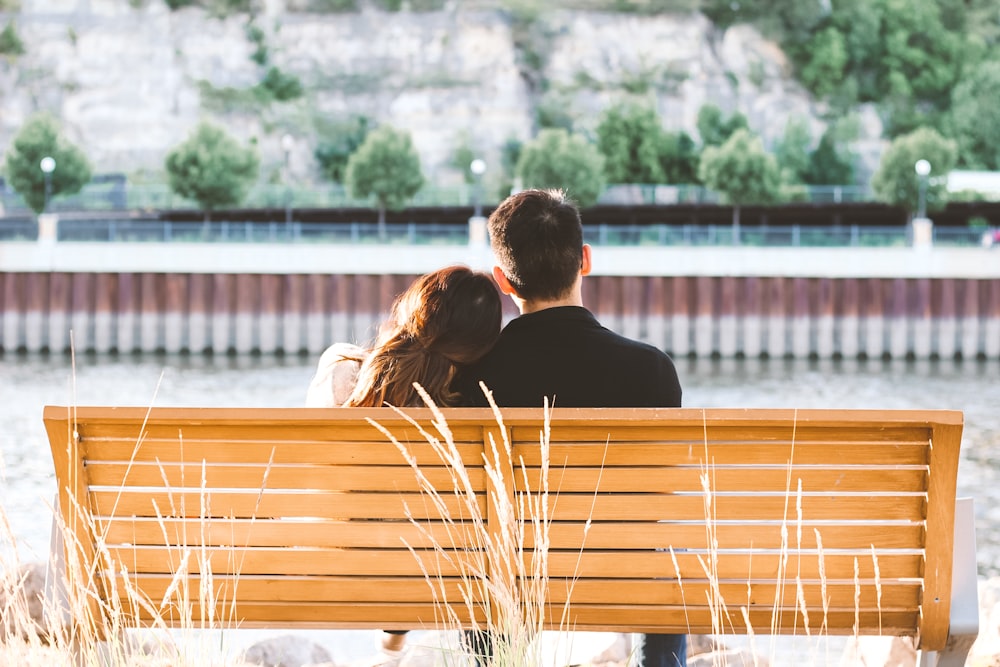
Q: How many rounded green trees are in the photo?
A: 6